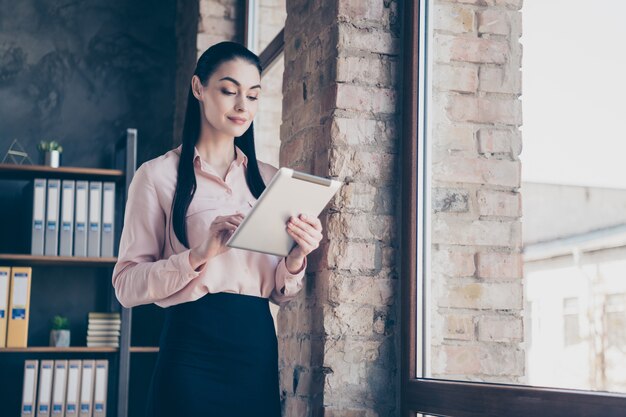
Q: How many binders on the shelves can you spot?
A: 14